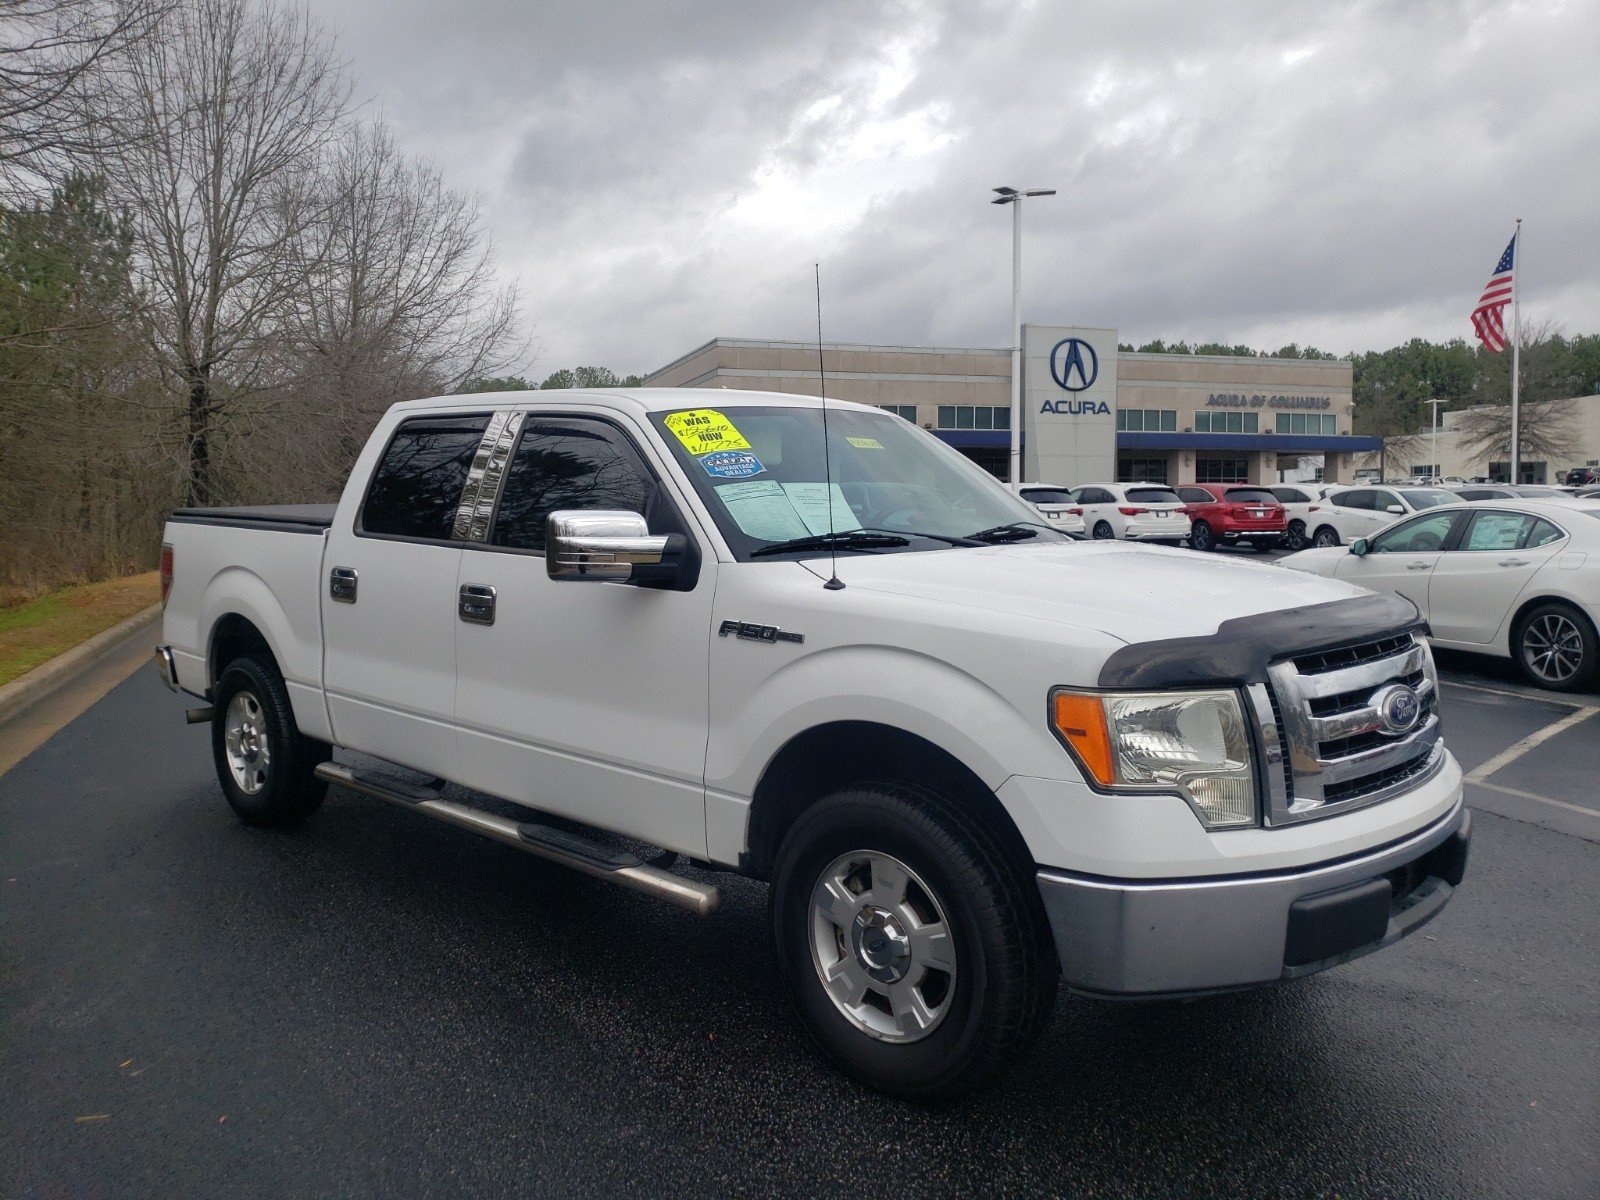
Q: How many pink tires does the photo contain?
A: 0